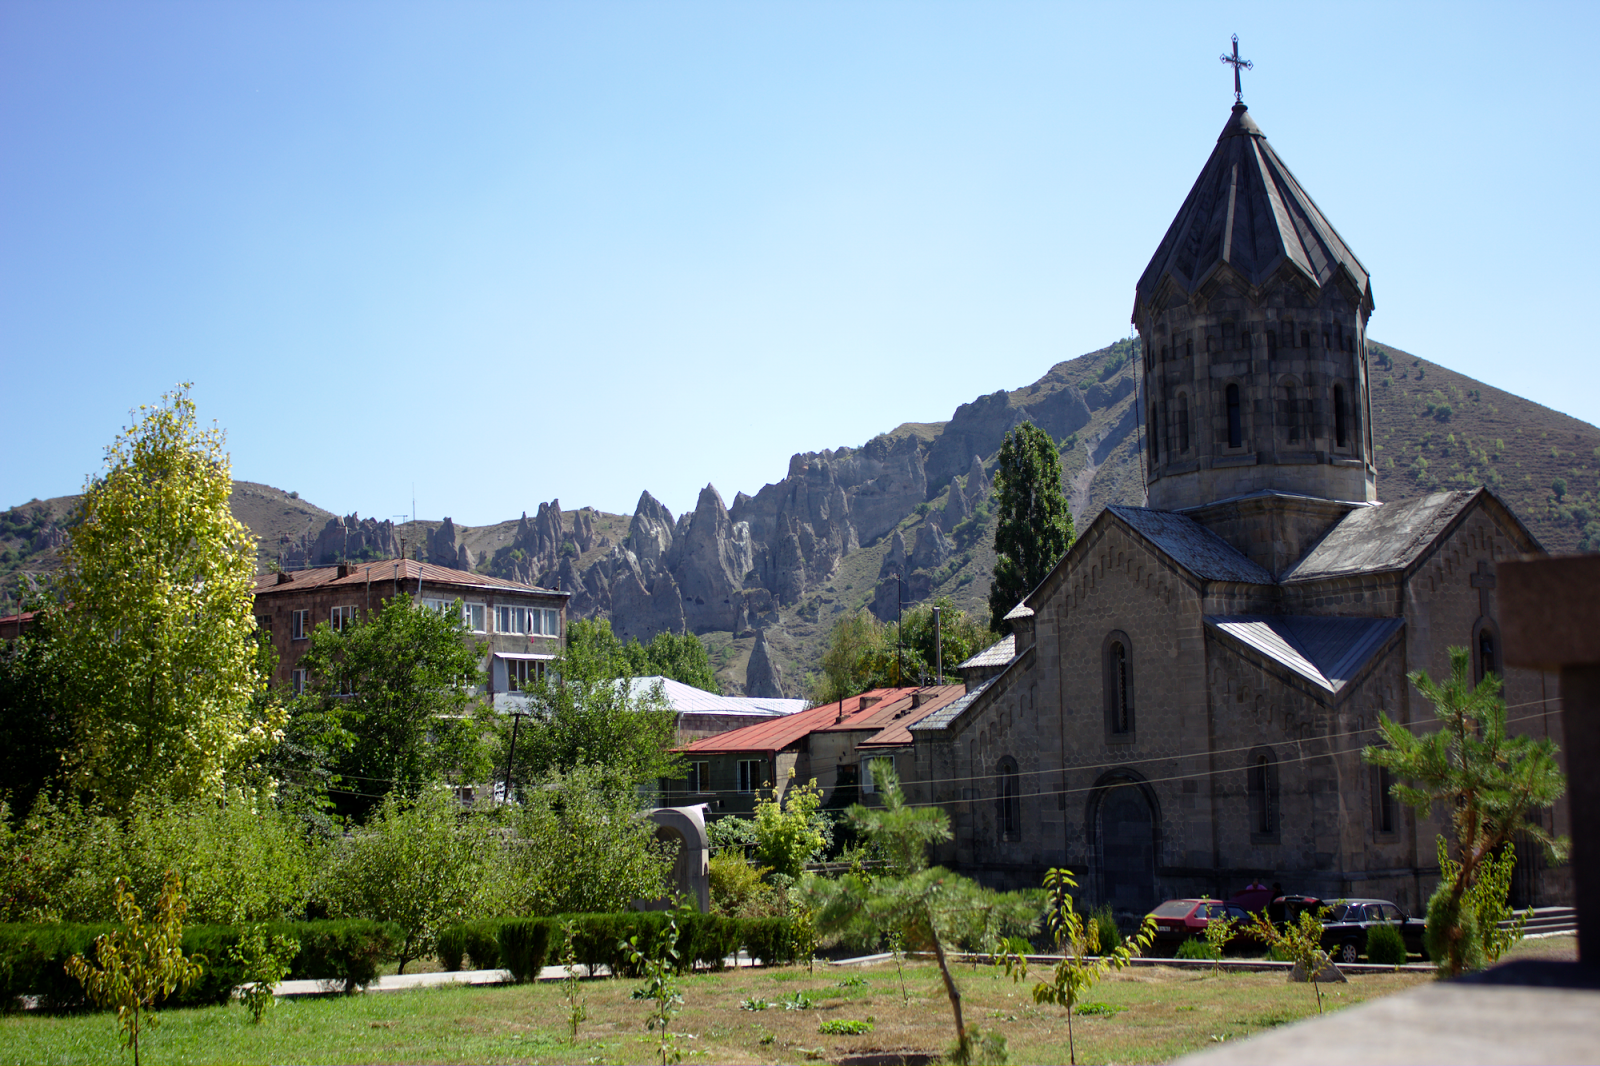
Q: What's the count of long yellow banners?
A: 0